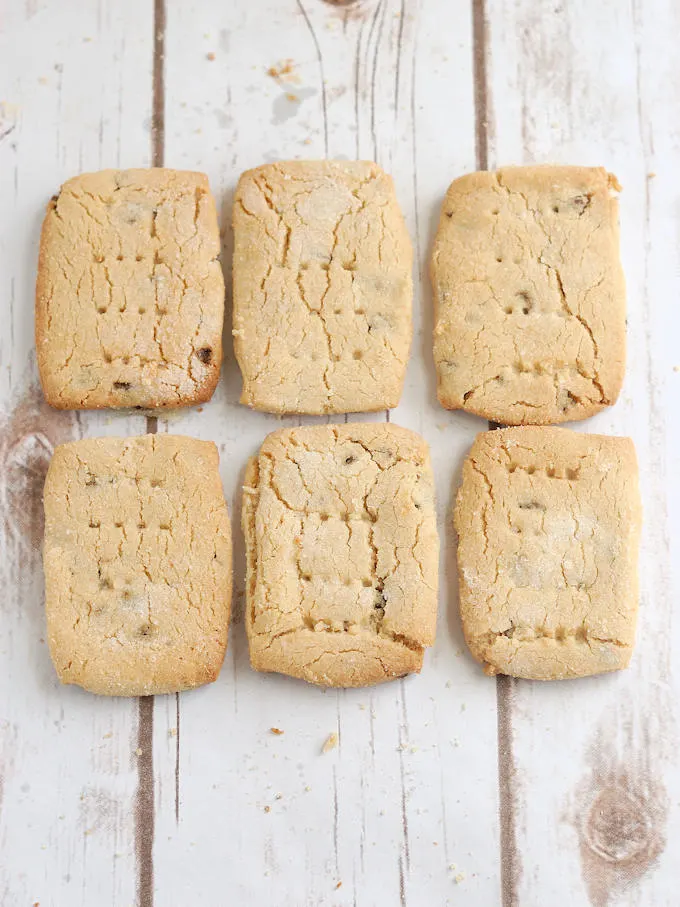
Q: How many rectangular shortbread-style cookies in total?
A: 6